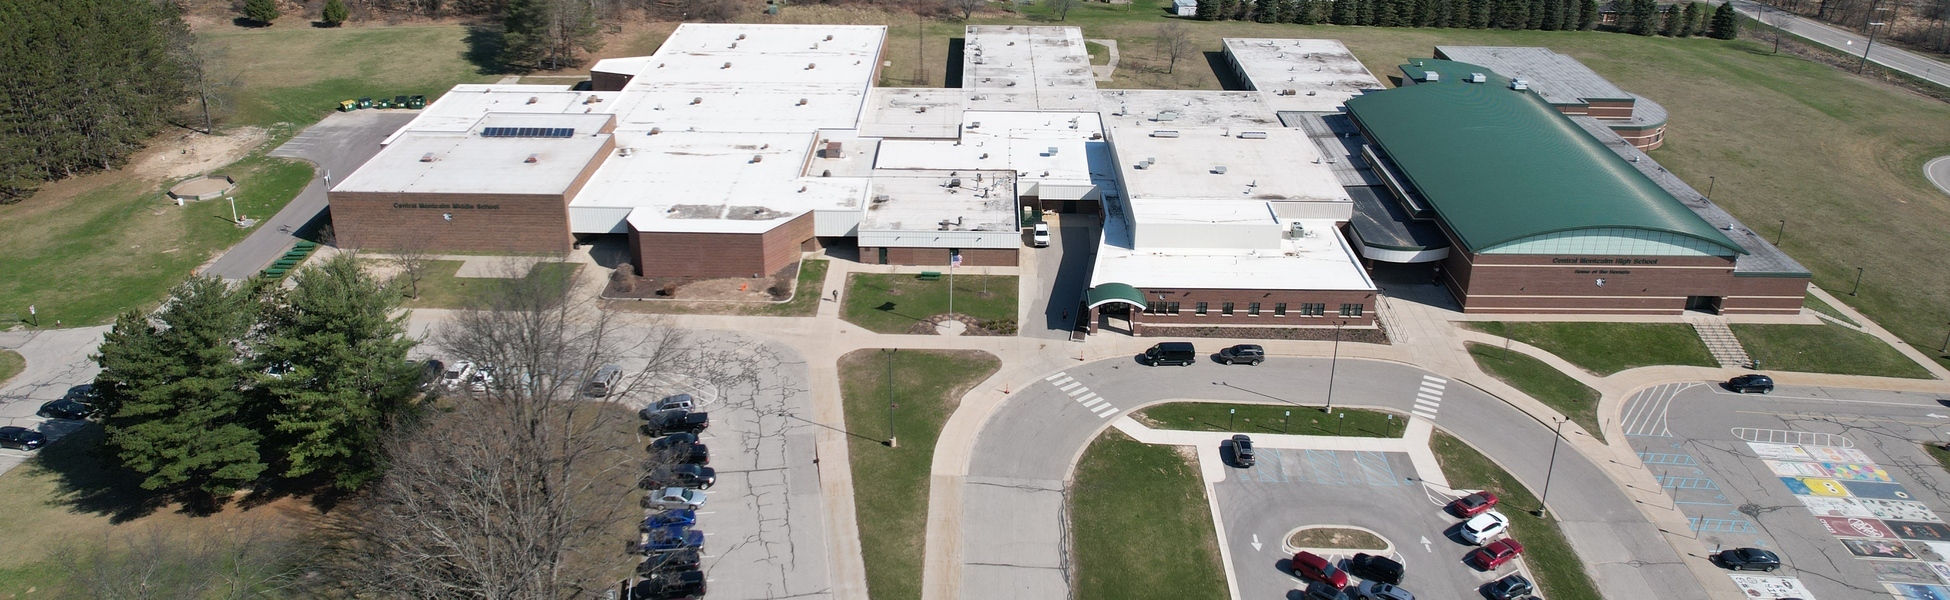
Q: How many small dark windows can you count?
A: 11